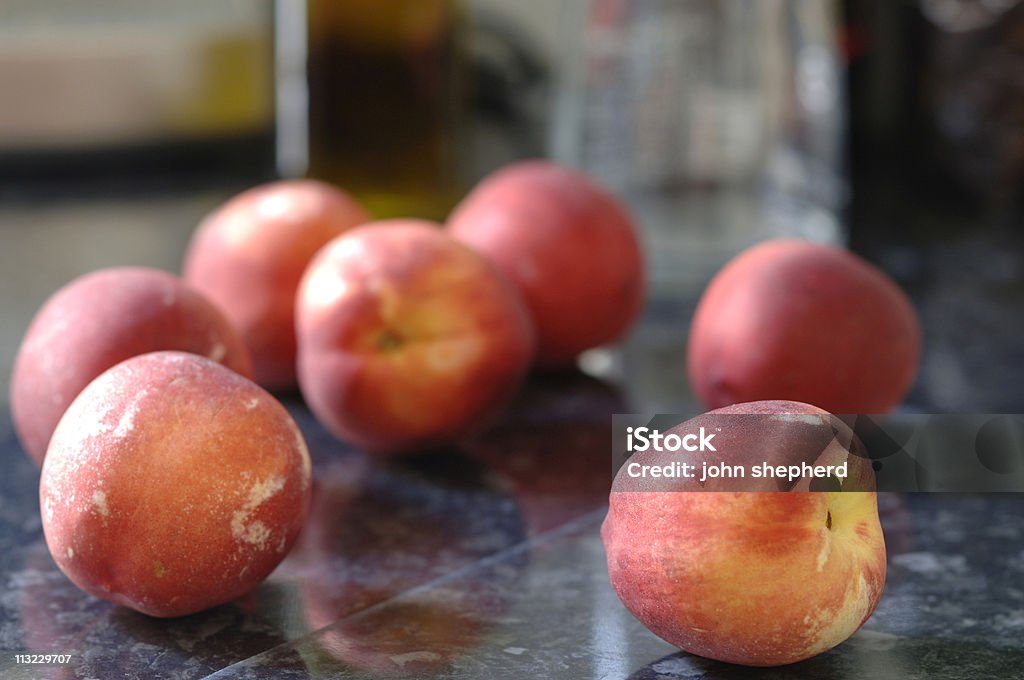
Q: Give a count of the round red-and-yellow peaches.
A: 7